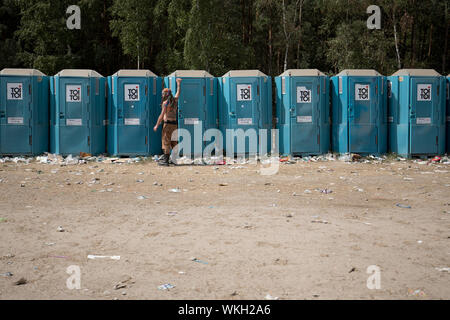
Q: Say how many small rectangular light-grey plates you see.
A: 7